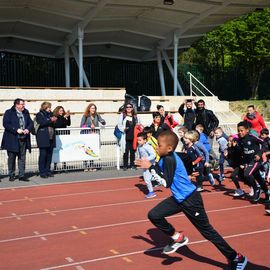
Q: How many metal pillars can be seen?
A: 6